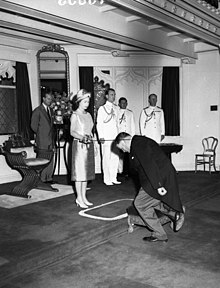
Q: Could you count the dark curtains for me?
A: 3